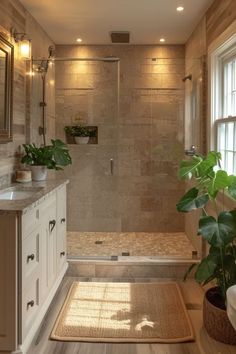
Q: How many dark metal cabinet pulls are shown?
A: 5